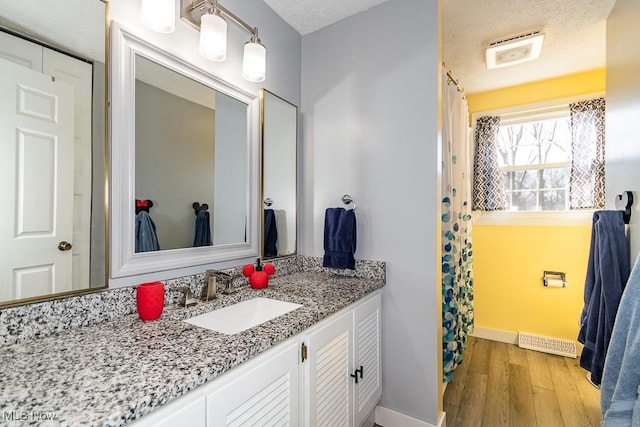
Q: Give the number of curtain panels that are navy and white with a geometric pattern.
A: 2